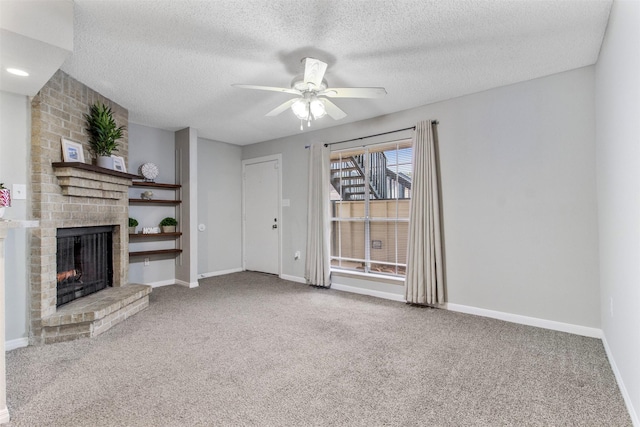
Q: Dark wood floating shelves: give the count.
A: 4